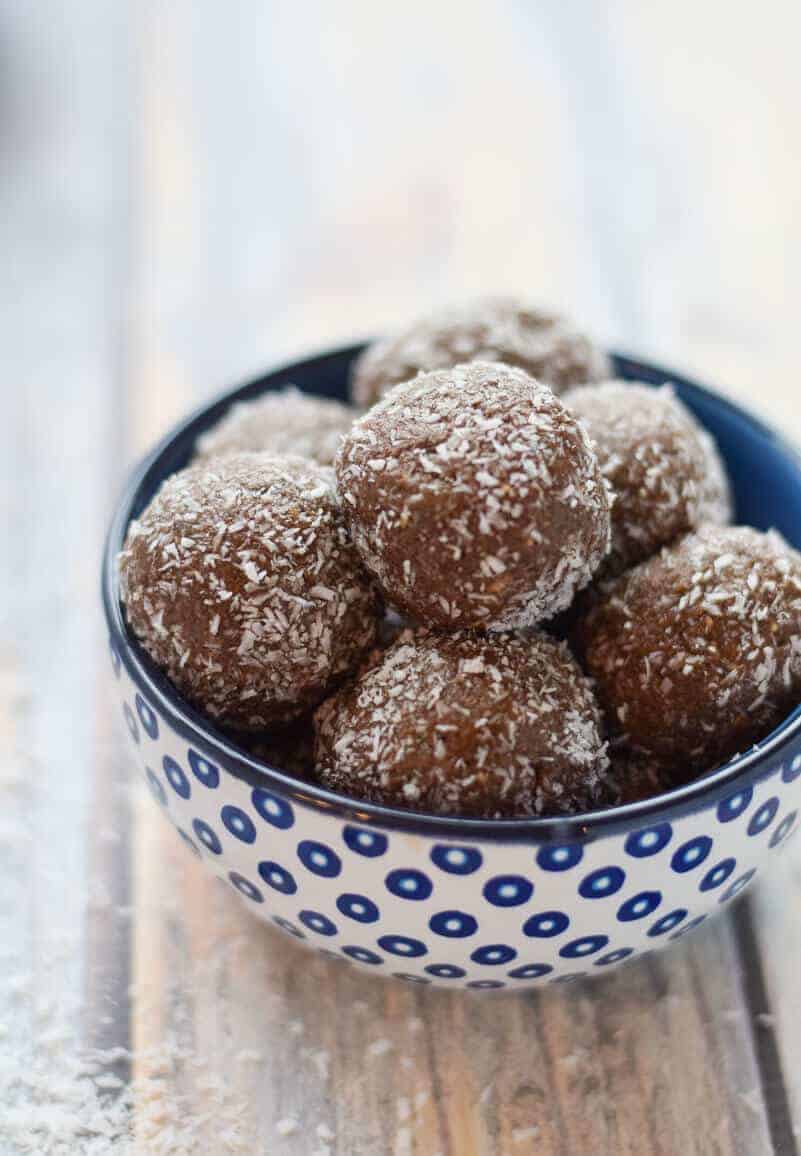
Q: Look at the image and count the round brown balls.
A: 7